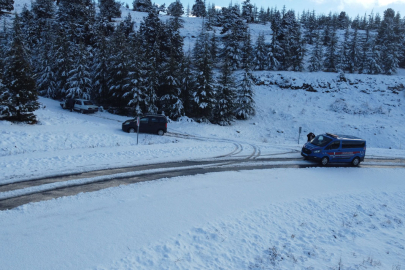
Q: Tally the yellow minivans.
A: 0